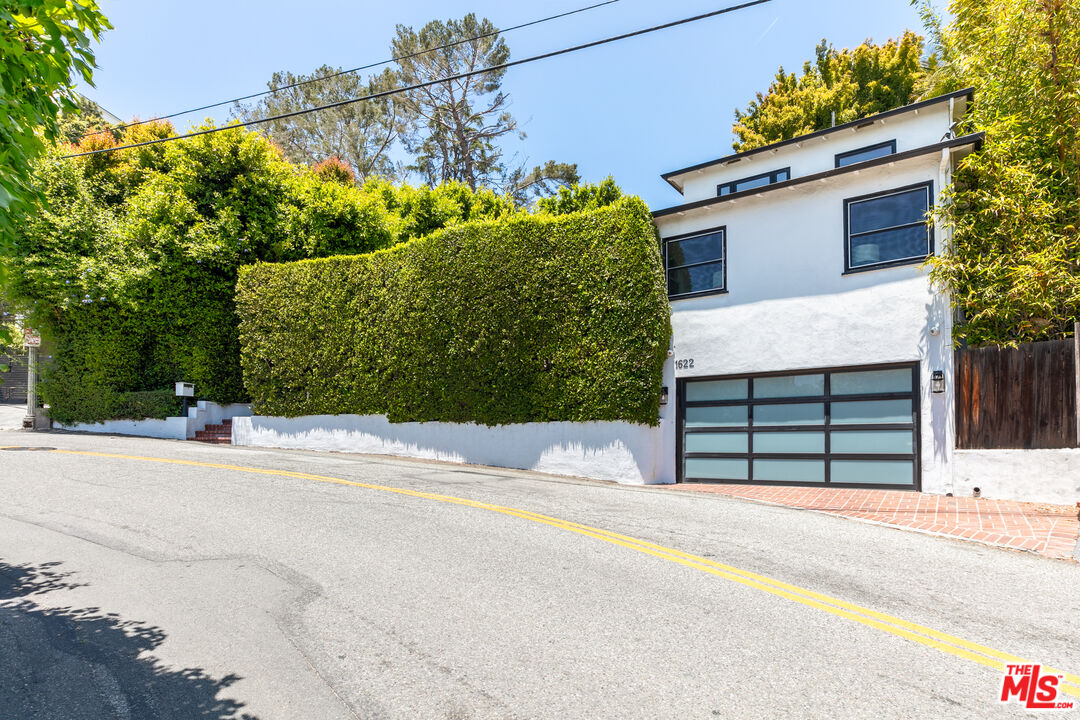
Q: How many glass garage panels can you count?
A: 12